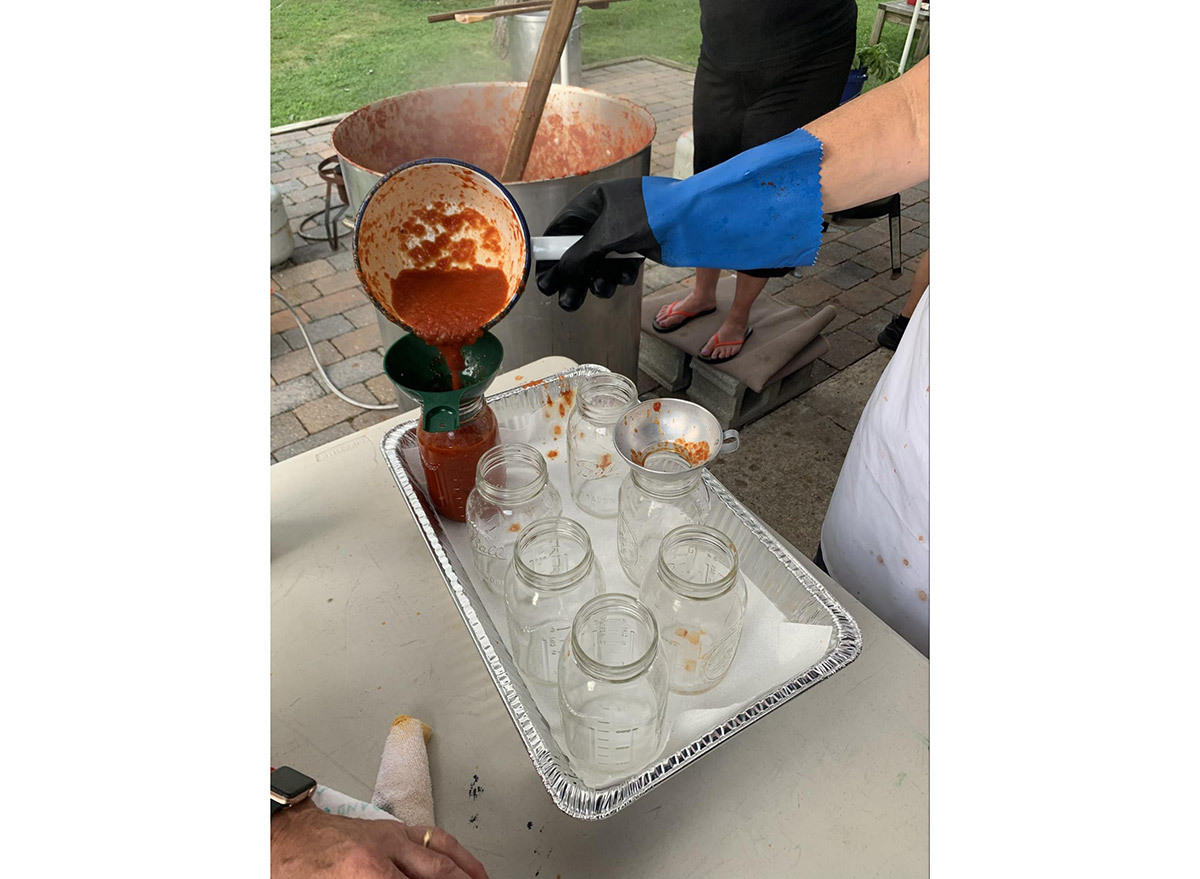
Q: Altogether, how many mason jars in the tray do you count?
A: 7